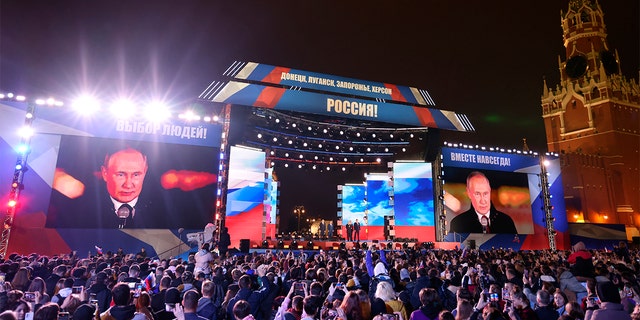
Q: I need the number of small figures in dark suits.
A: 4